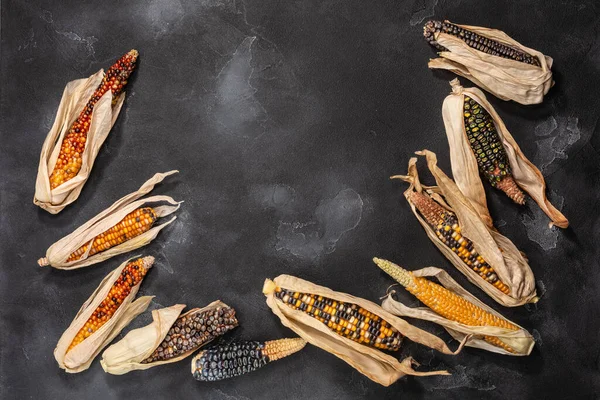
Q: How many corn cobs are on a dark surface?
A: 10